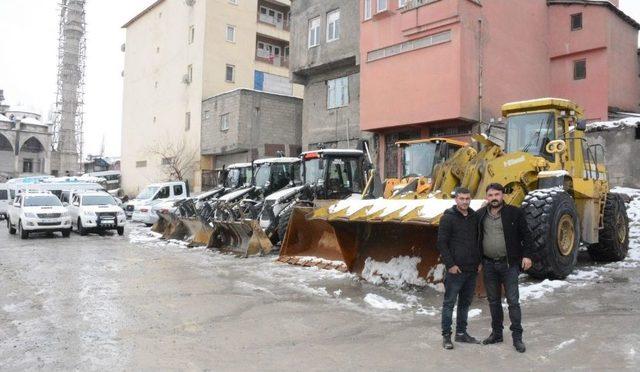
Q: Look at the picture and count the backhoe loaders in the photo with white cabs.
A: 3